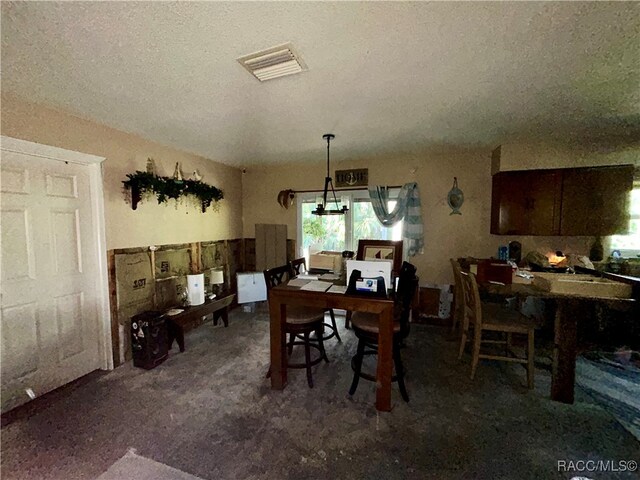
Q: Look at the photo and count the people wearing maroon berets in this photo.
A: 0